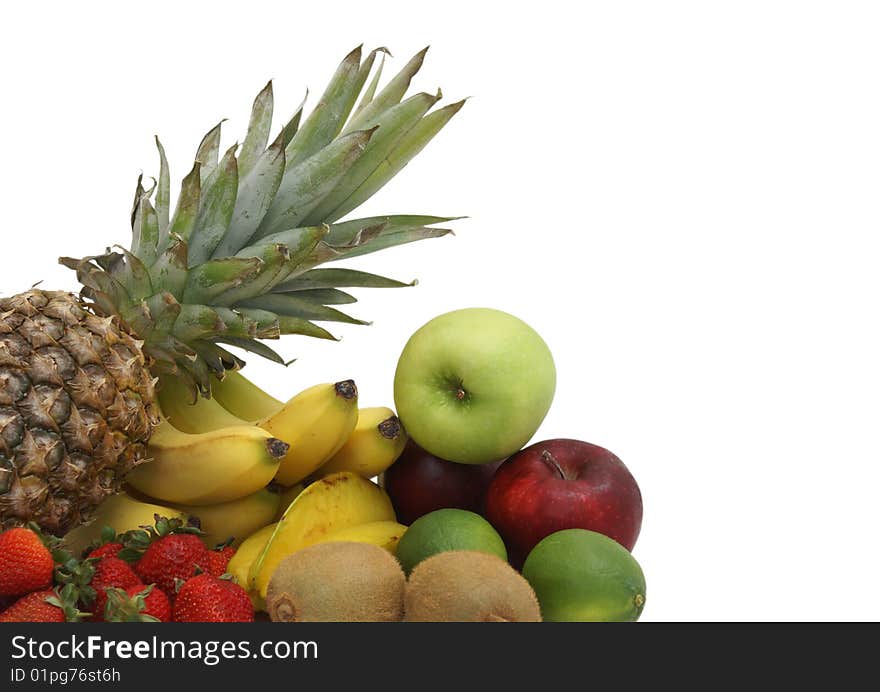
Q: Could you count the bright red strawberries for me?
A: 8